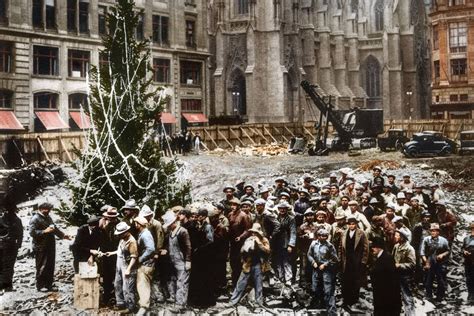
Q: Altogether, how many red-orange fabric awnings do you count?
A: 5